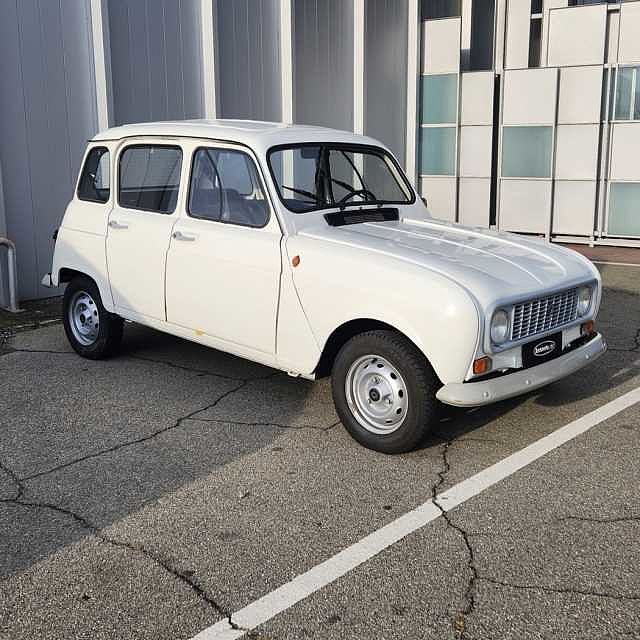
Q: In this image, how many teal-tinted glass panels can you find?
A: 5